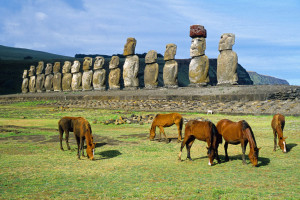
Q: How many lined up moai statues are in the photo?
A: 15